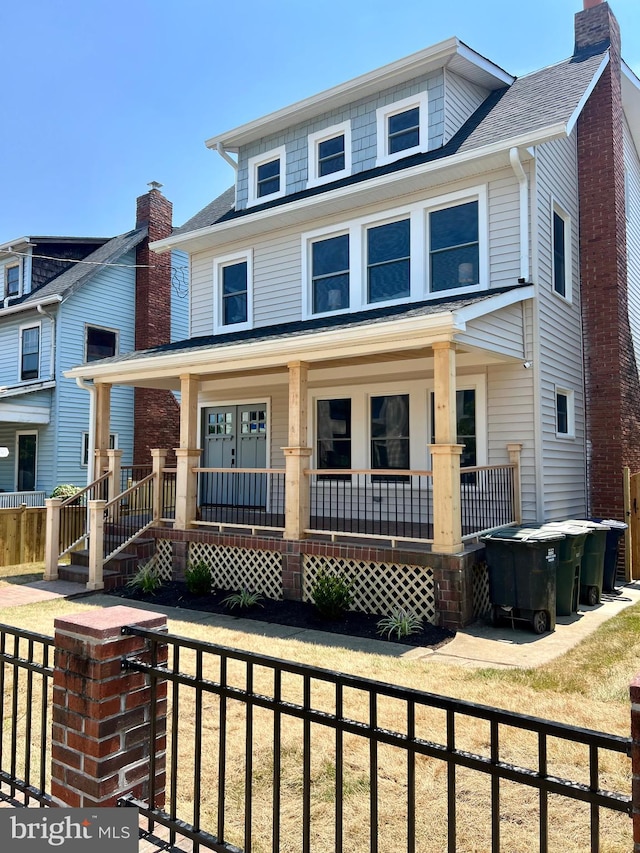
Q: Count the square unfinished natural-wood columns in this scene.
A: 4